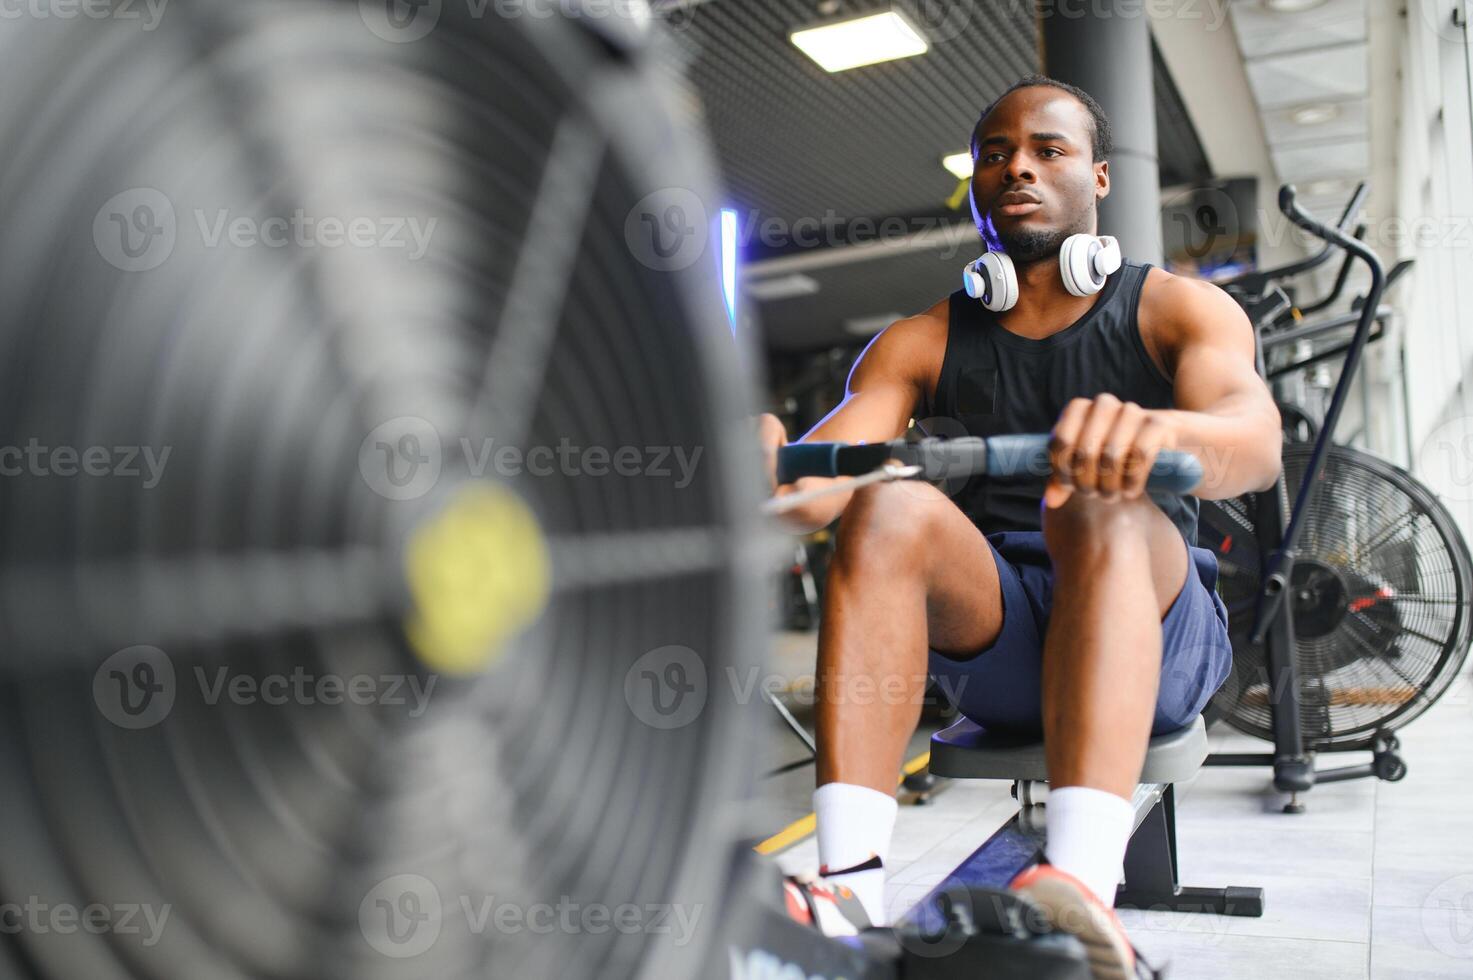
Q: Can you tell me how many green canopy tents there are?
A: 0